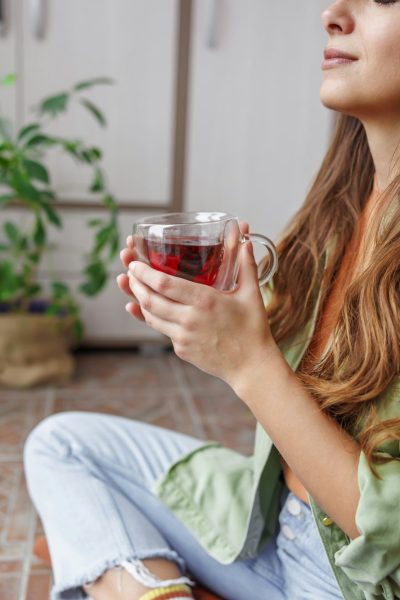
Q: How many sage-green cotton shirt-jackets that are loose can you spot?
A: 1